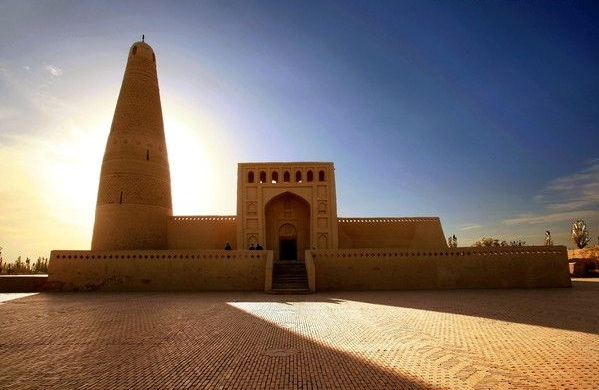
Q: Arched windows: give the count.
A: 7